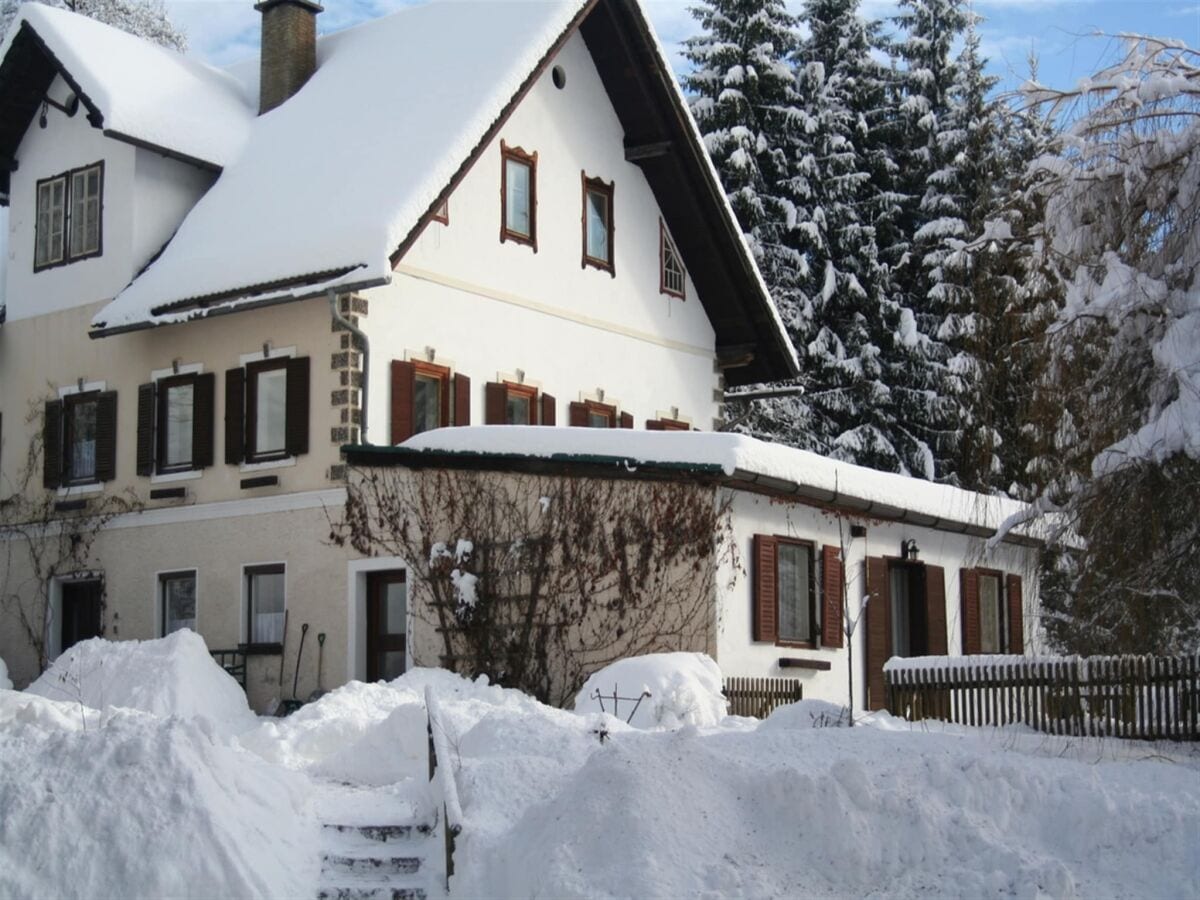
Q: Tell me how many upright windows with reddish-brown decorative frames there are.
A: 2